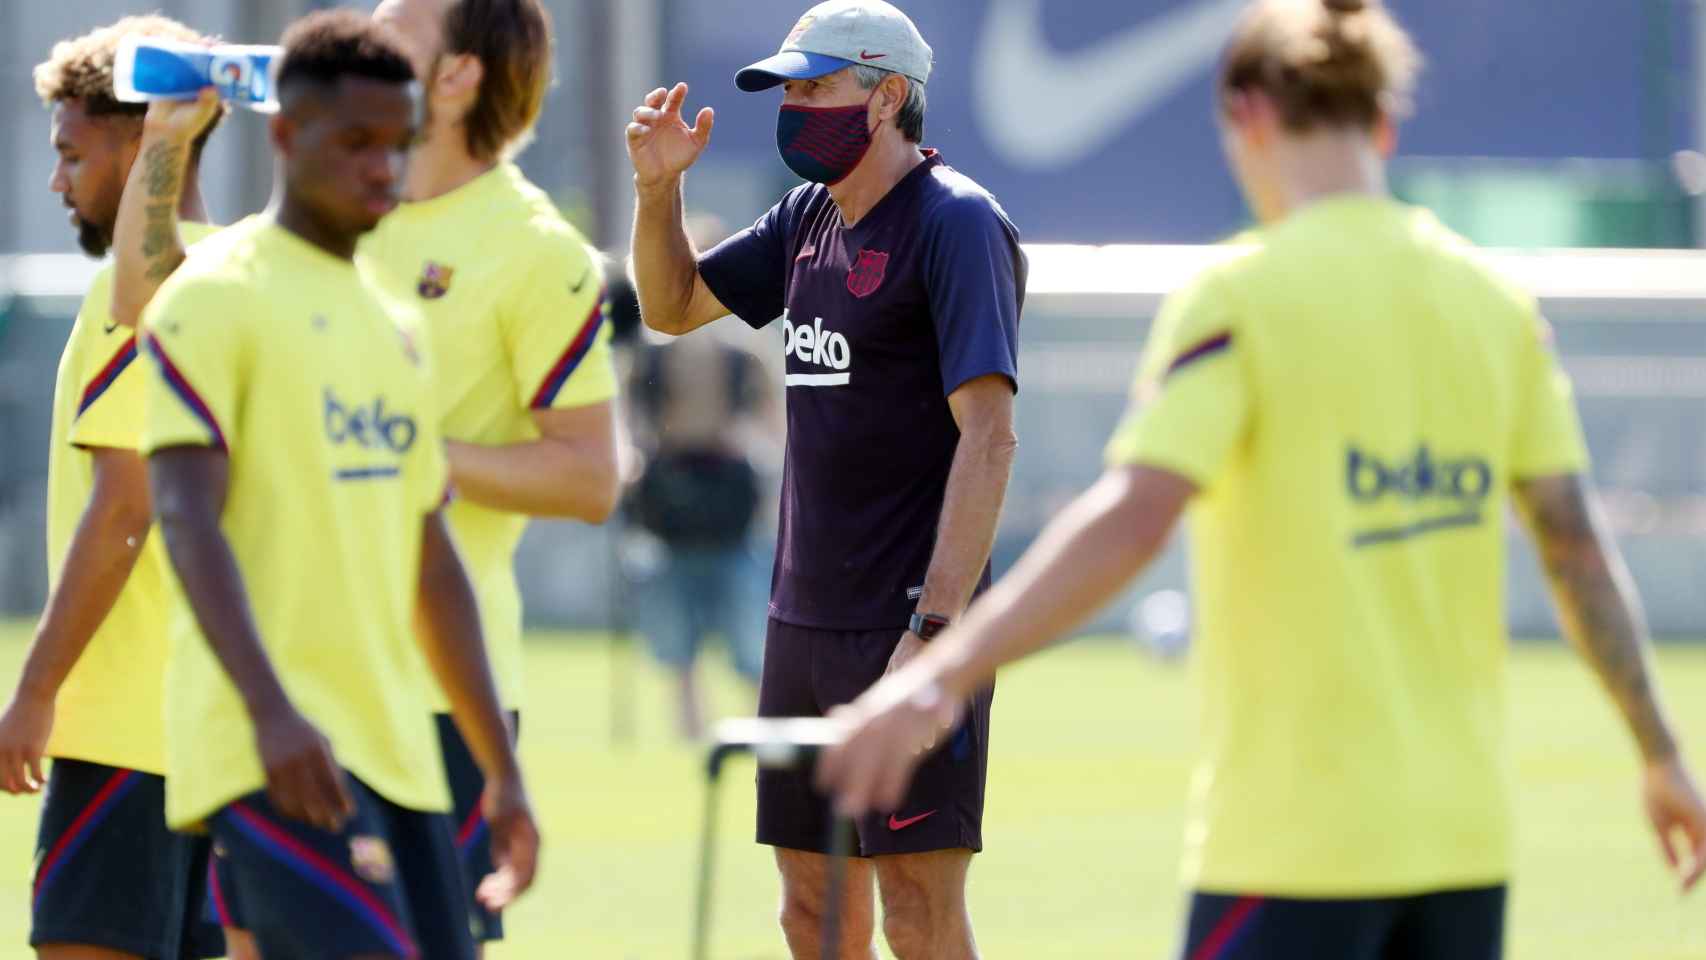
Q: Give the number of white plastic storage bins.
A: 0